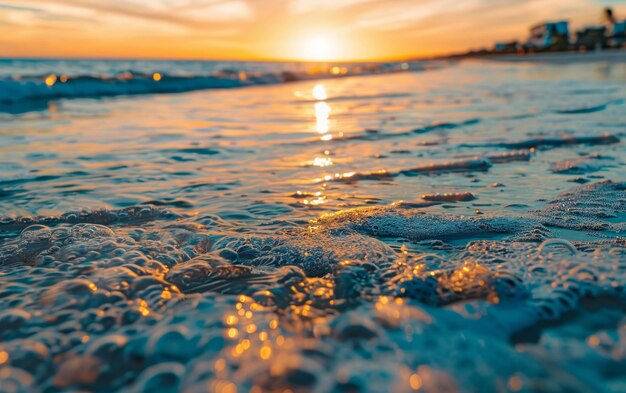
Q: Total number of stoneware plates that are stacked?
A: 0